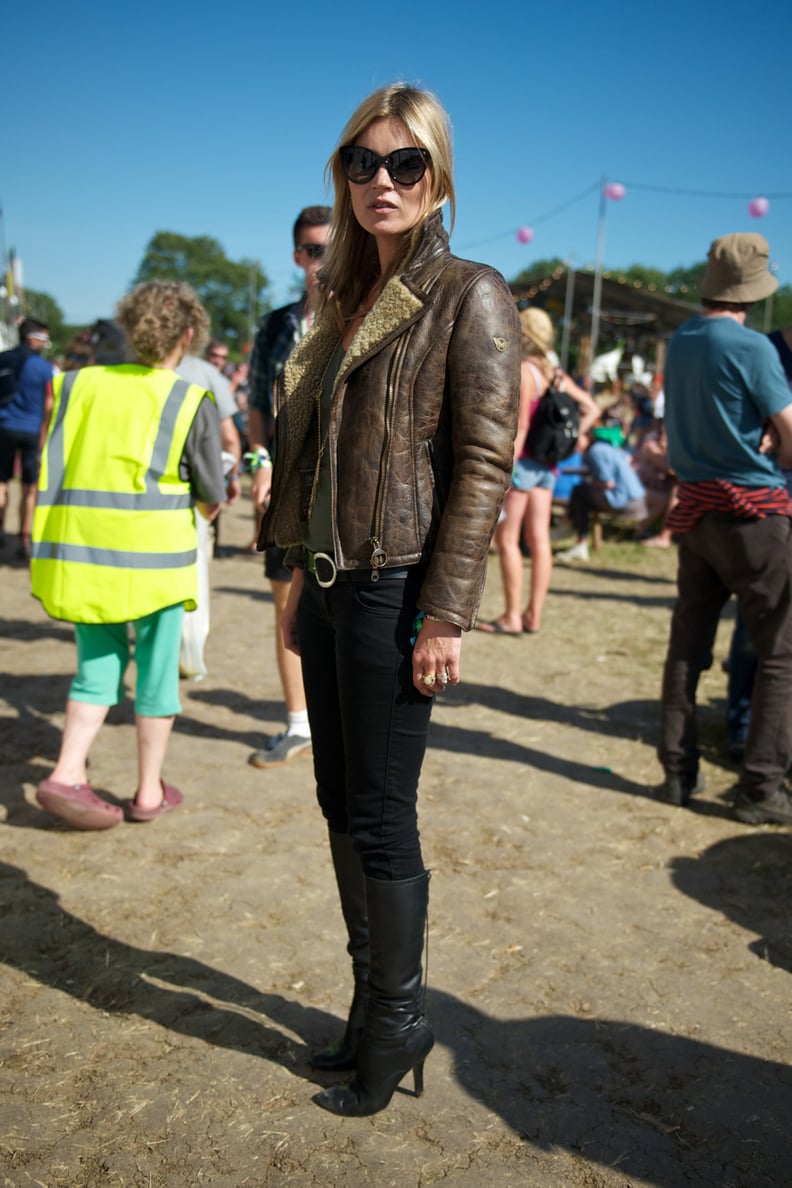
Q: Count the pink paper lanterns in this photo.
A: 3